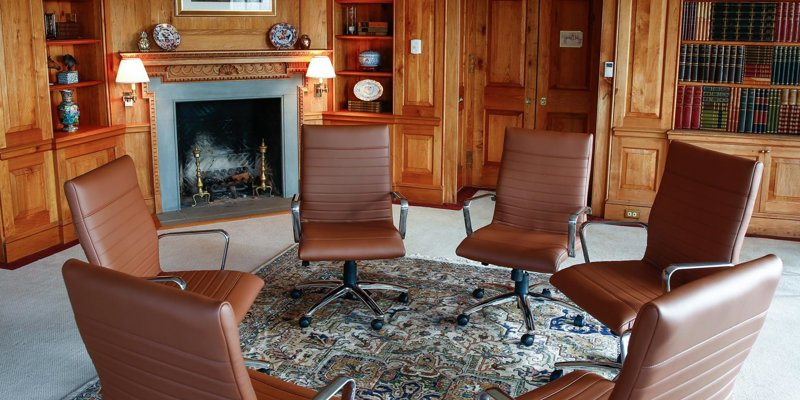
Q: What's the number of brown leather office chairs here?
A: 6